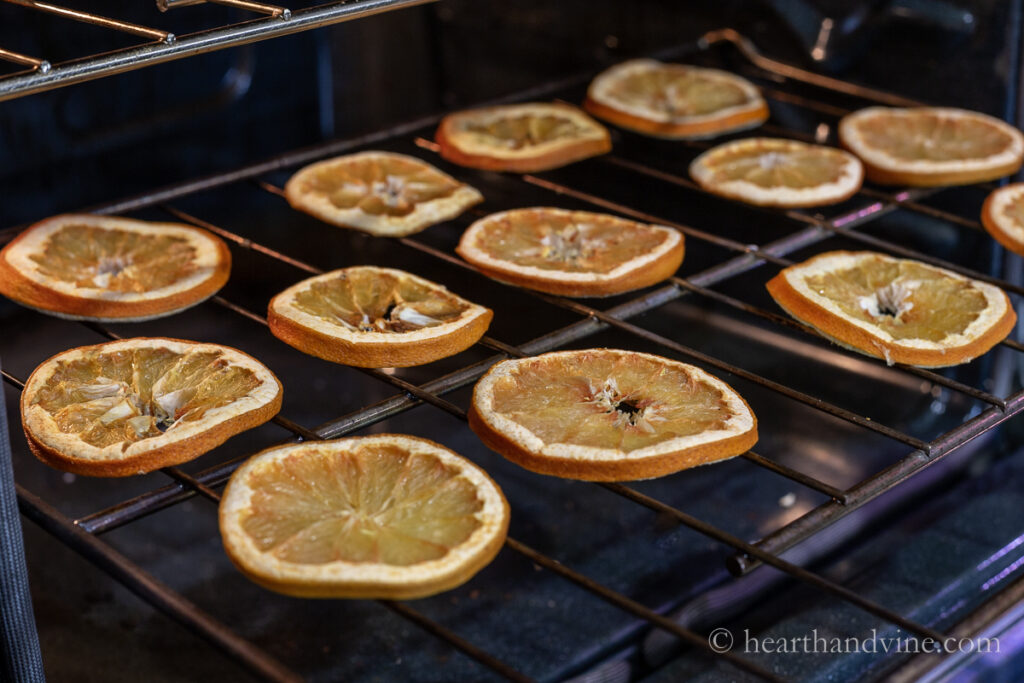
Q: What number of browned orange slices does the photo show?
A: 13